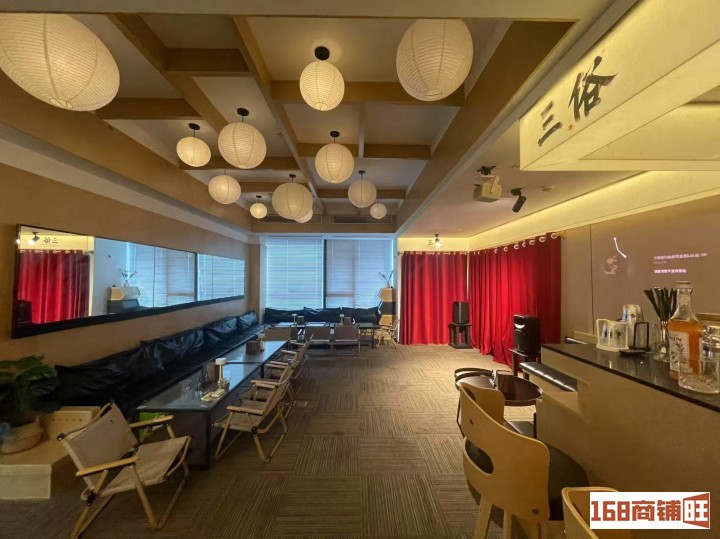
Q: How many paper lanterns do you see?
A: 12